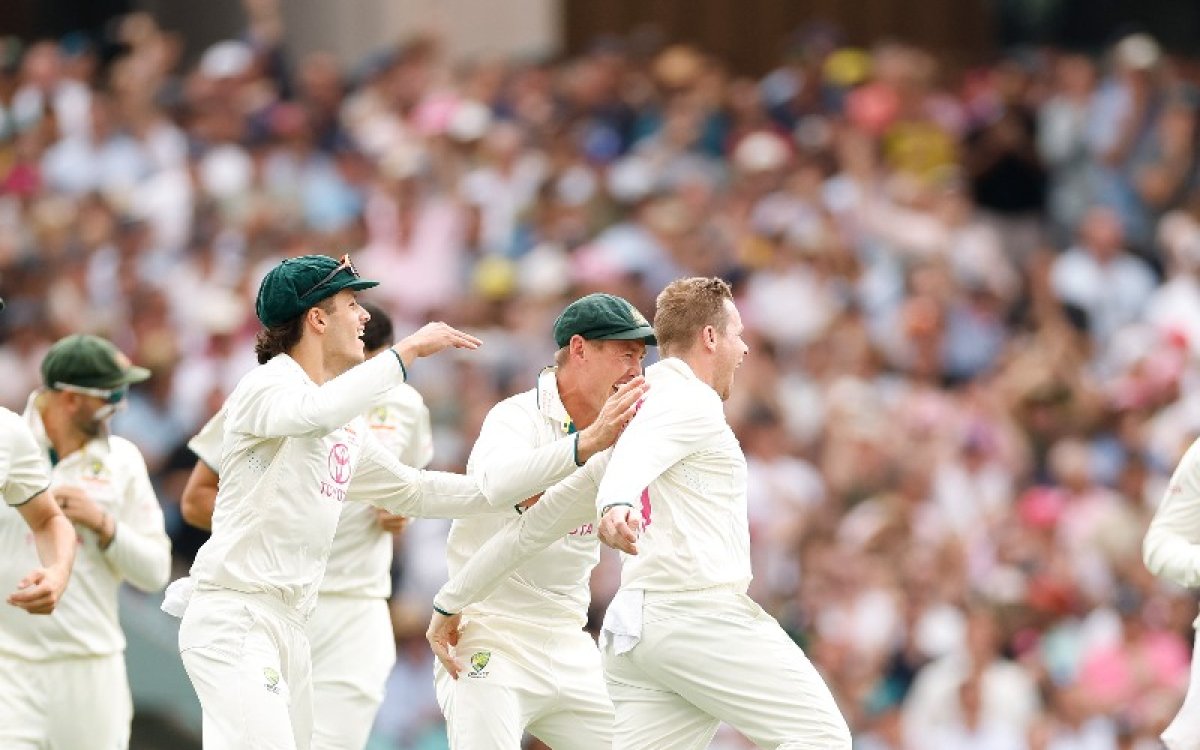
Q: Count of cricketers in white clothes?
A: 7